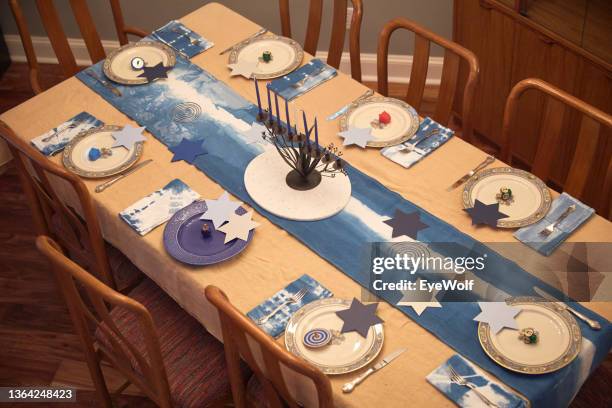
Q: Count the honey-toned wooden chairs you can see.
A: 7